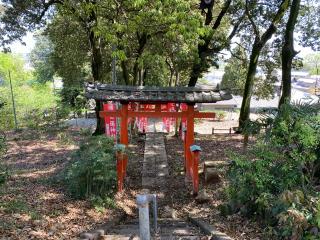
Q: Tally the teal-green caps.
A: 2